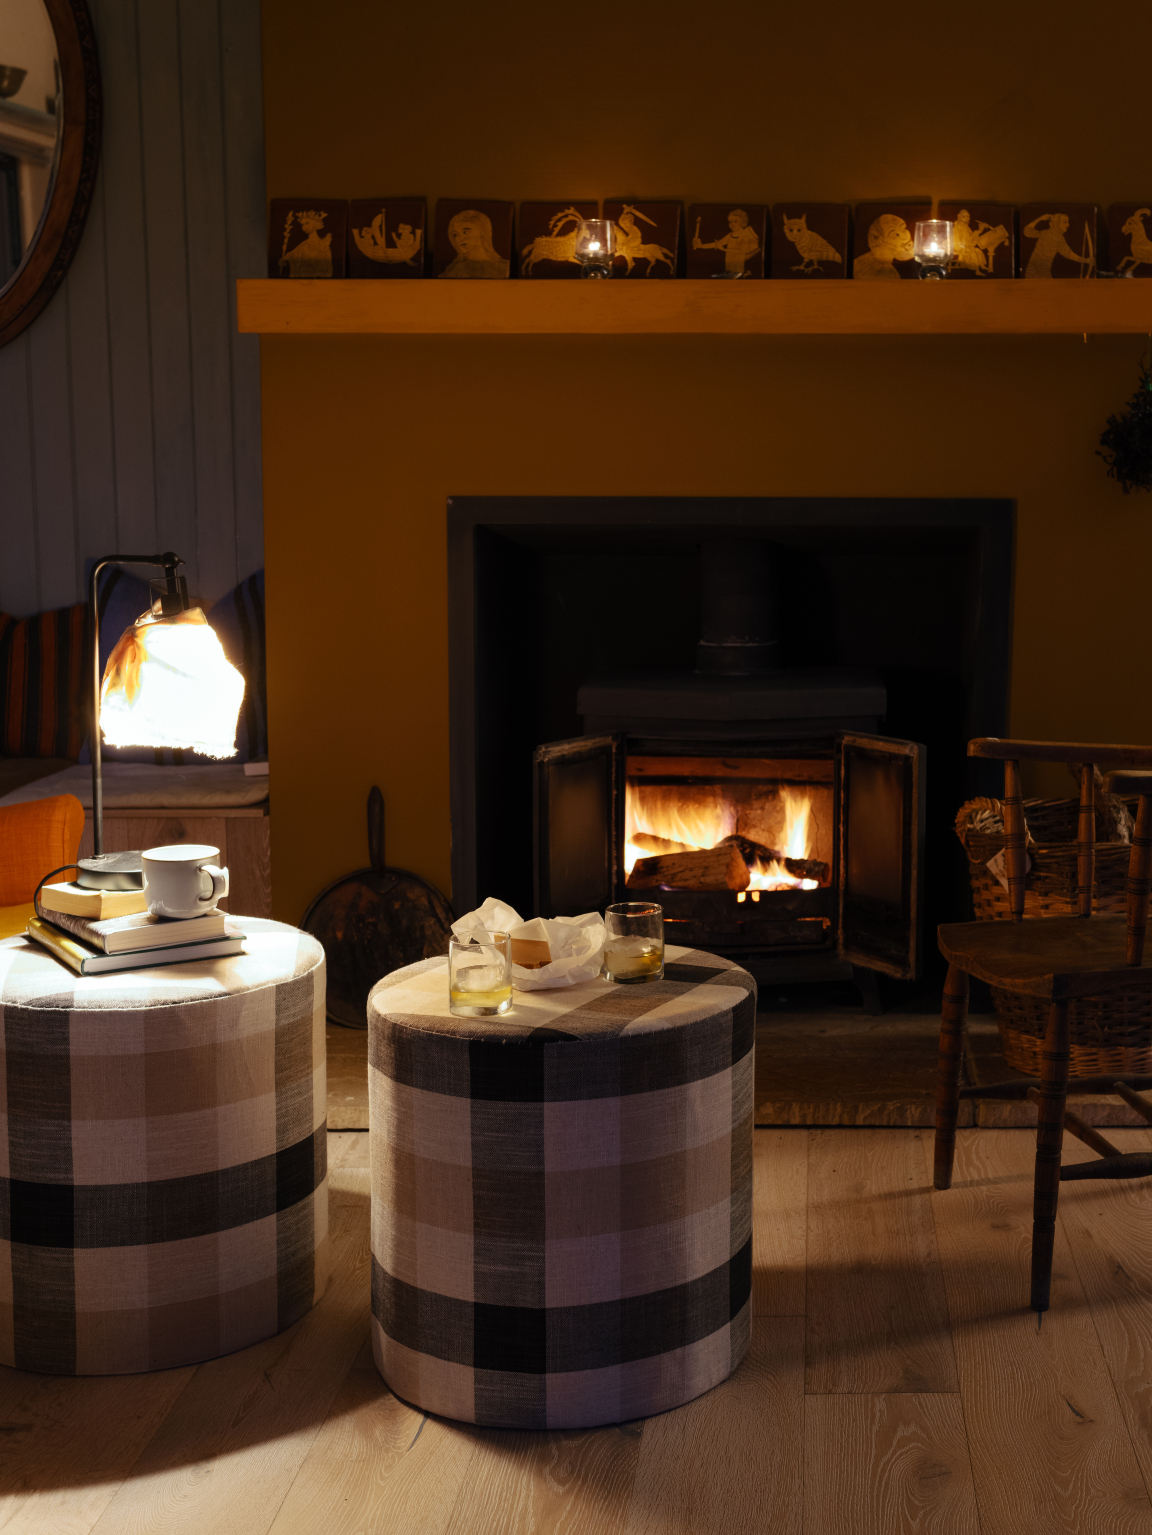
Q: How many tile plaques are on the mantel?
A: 11